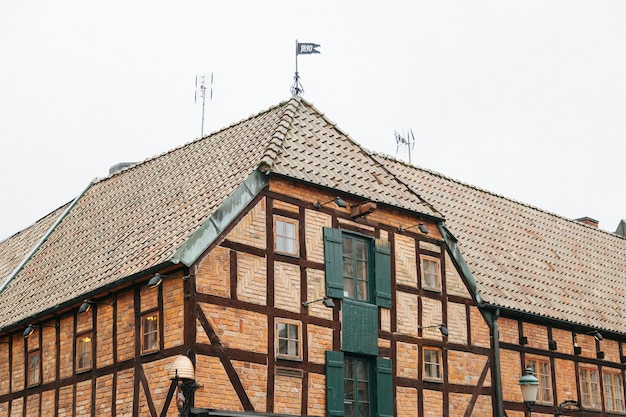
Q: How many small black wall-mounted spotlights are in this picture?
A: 8